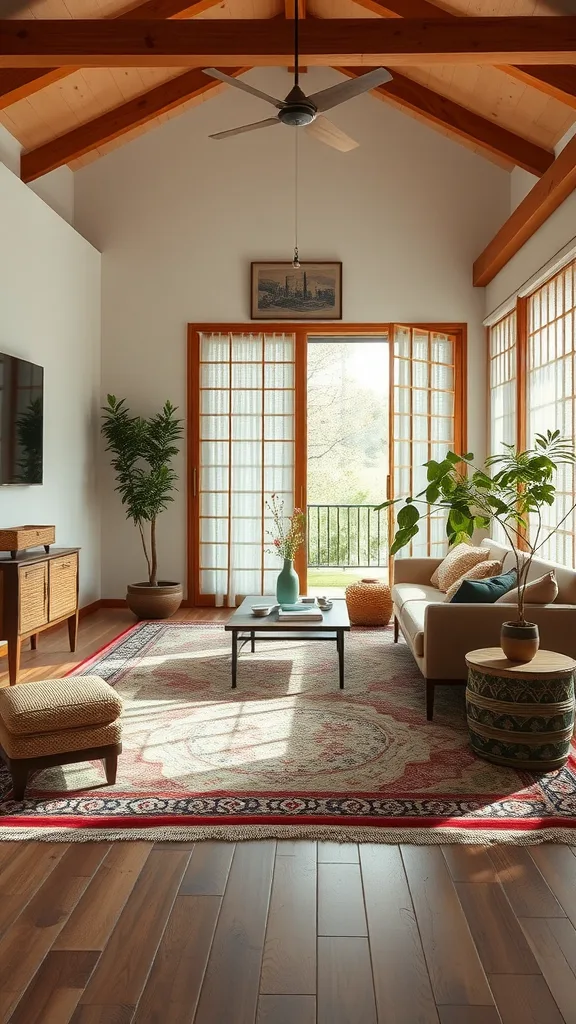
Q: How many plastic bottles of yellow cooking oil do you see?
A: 0